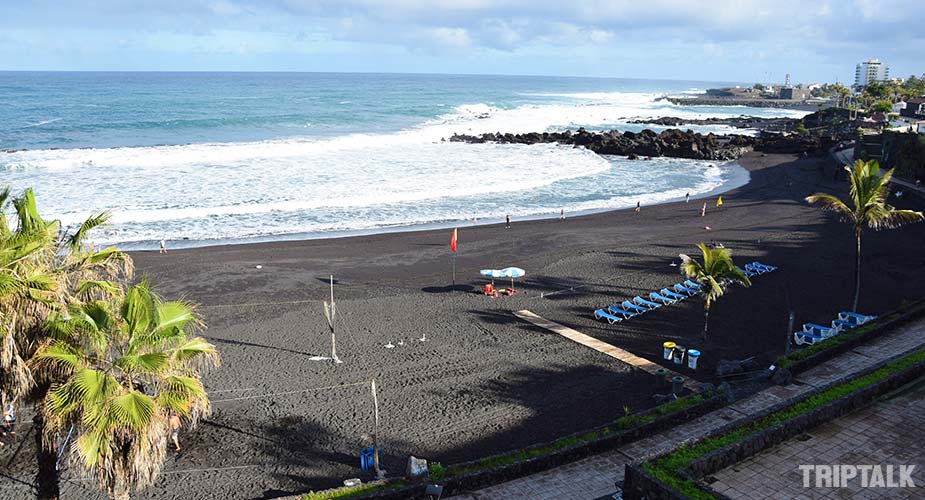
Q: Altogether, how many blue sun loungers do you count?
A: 15